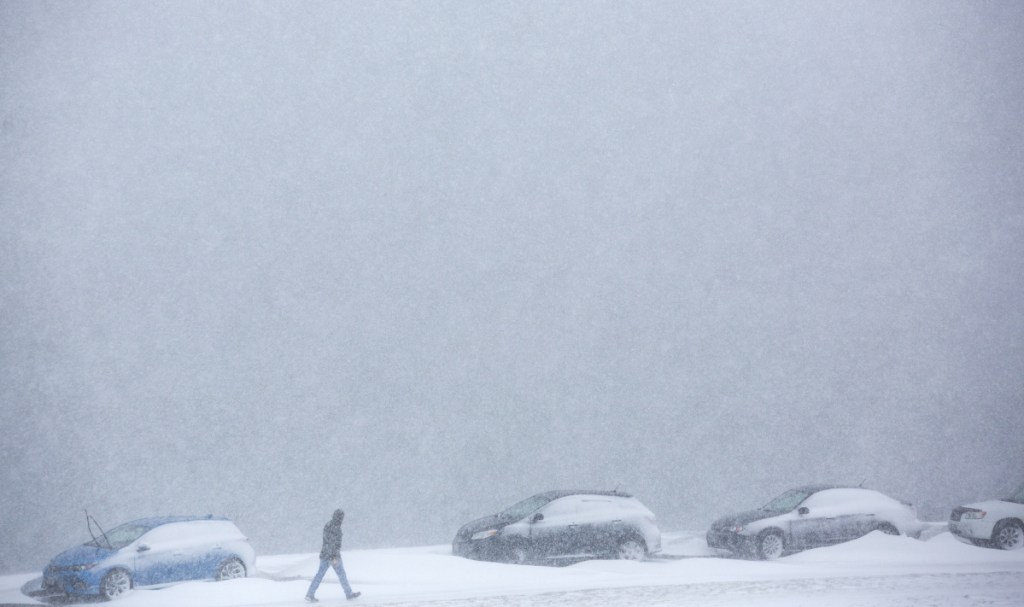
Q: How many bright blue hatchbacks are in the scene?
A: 1